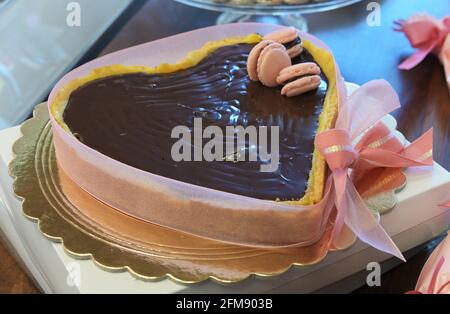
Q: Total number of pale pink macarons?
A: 3